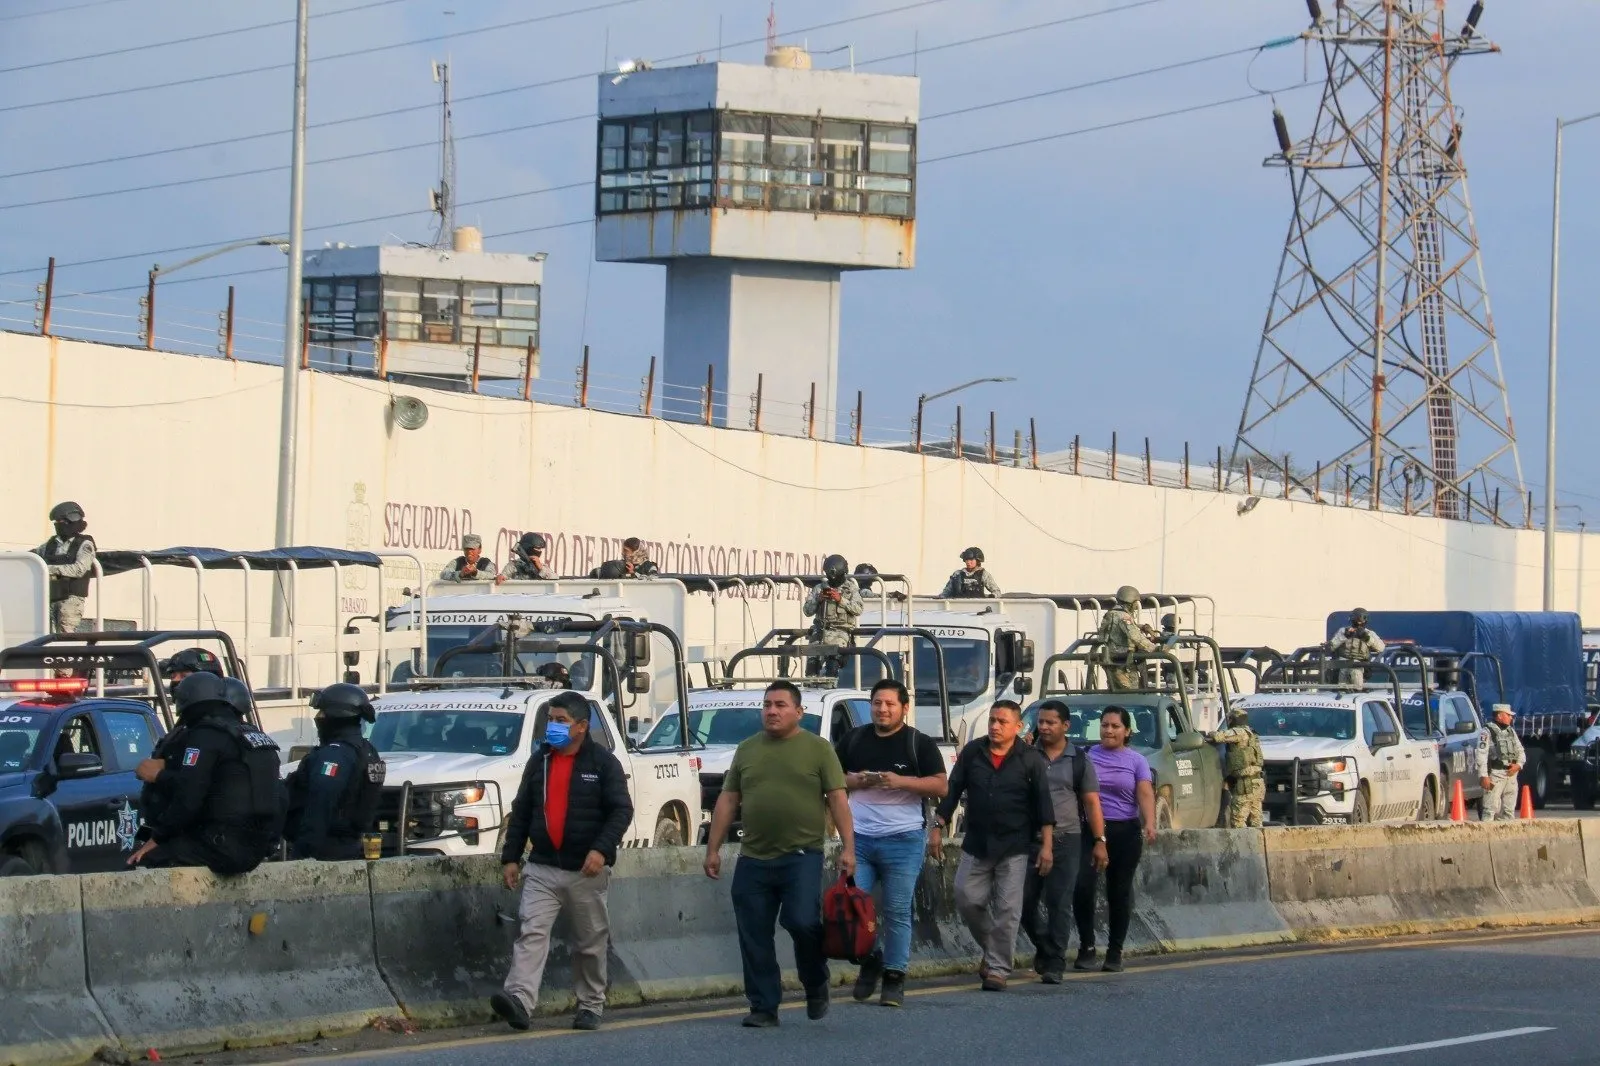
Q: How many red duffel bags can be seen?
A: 1